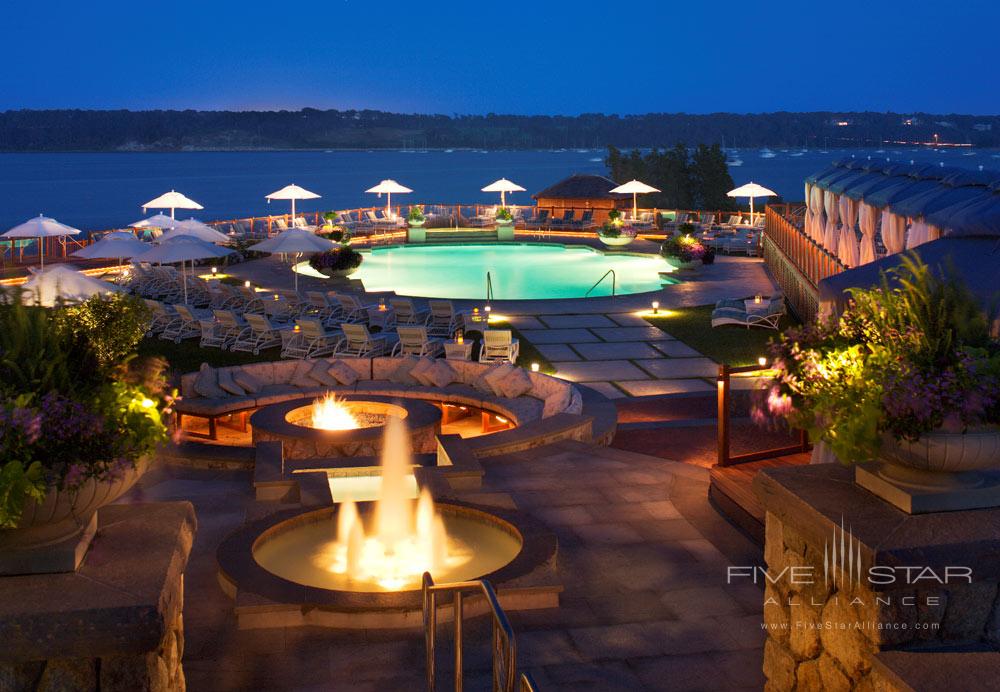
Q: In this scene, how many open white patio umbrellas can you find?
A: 13